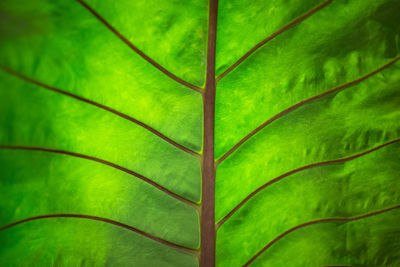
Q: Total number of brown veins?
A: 9